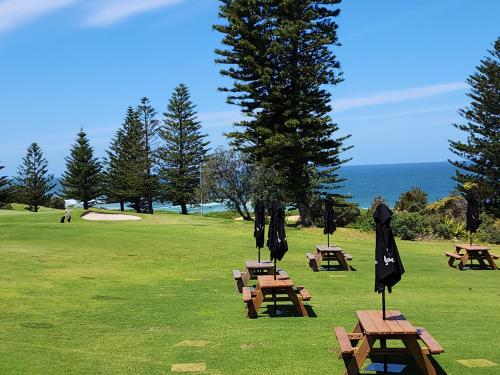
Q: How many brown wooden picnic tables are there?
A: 5